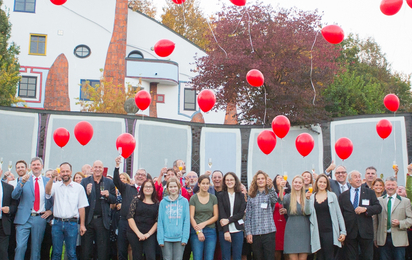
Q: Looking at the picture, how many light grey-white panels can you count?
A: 6